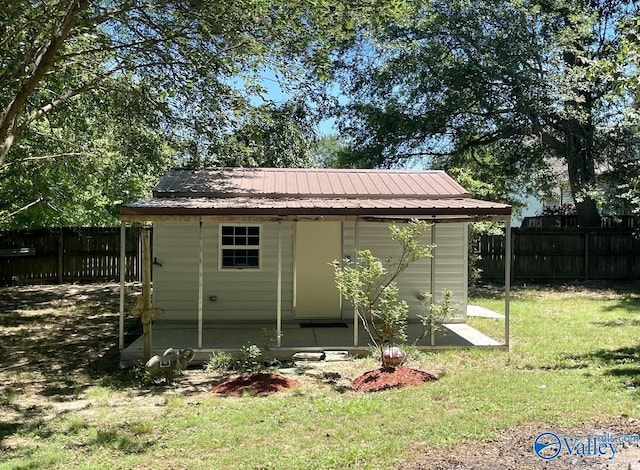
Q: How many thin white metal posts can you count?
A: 6